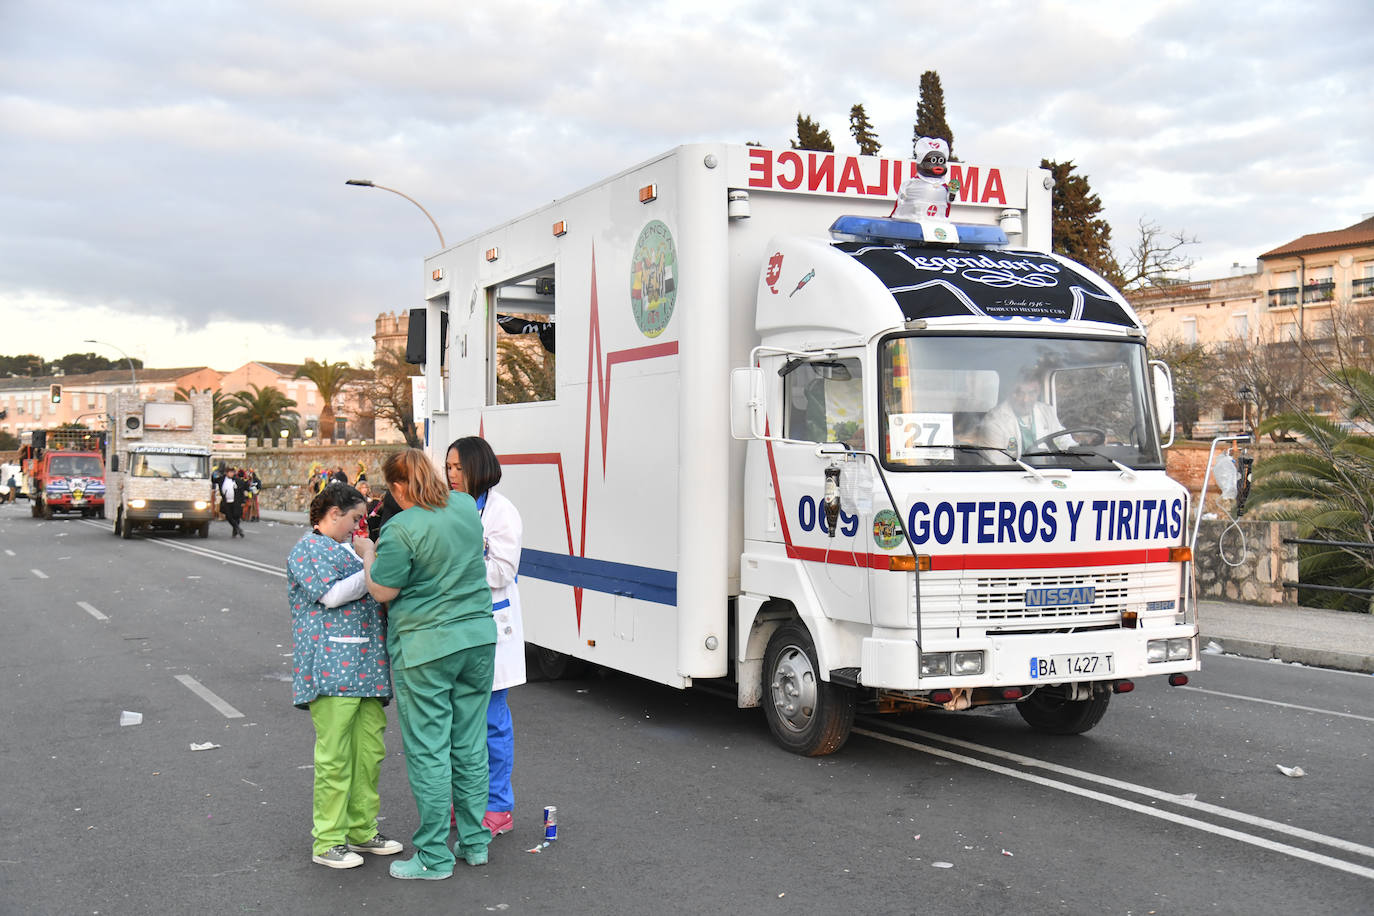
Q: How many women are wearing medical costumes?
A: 3